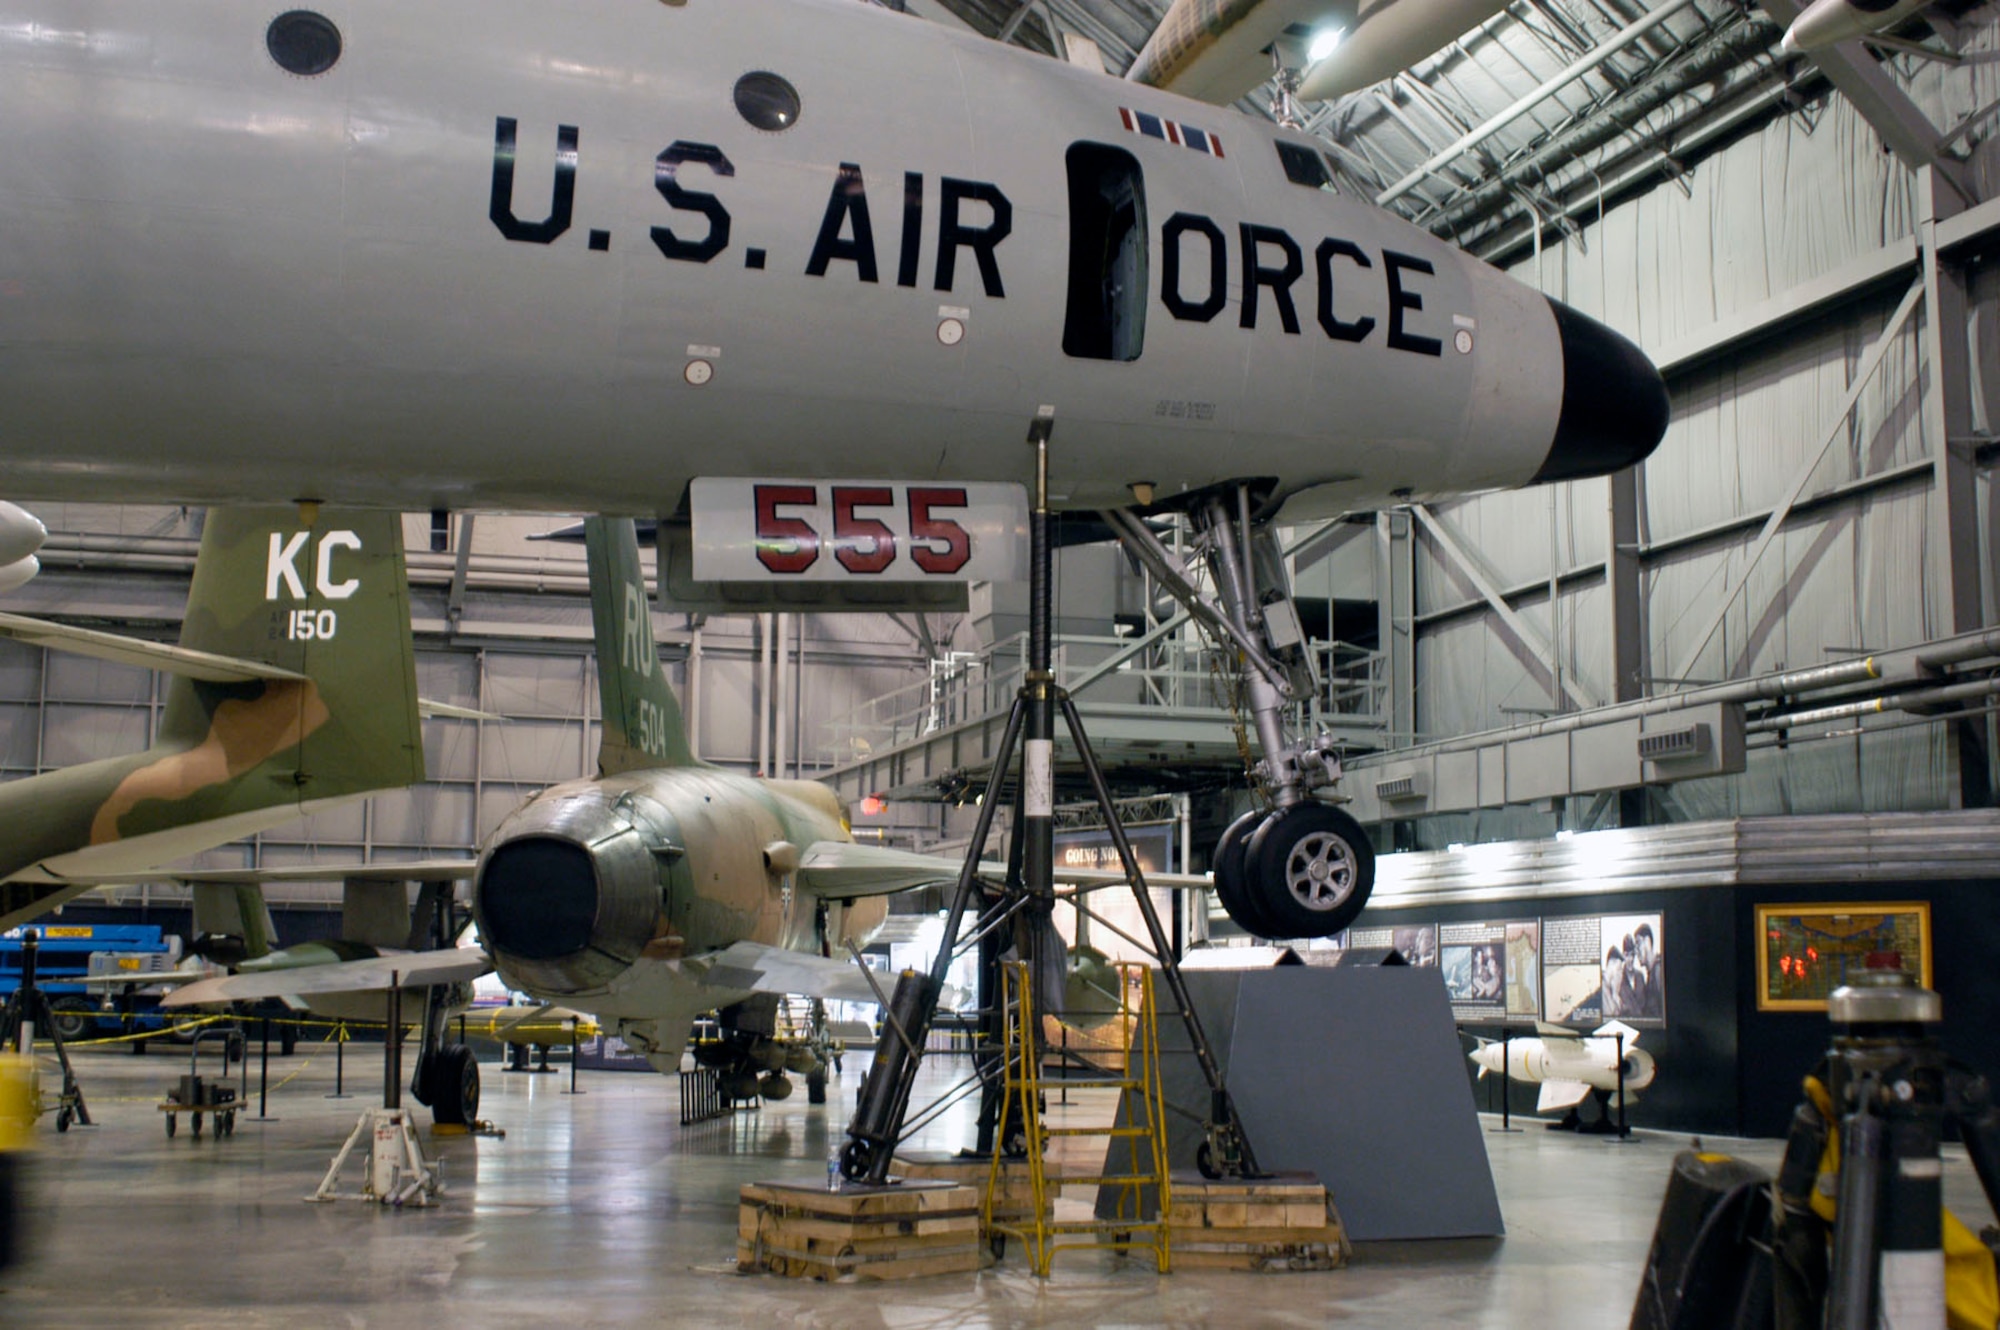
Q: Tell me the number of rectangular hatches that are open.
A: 1